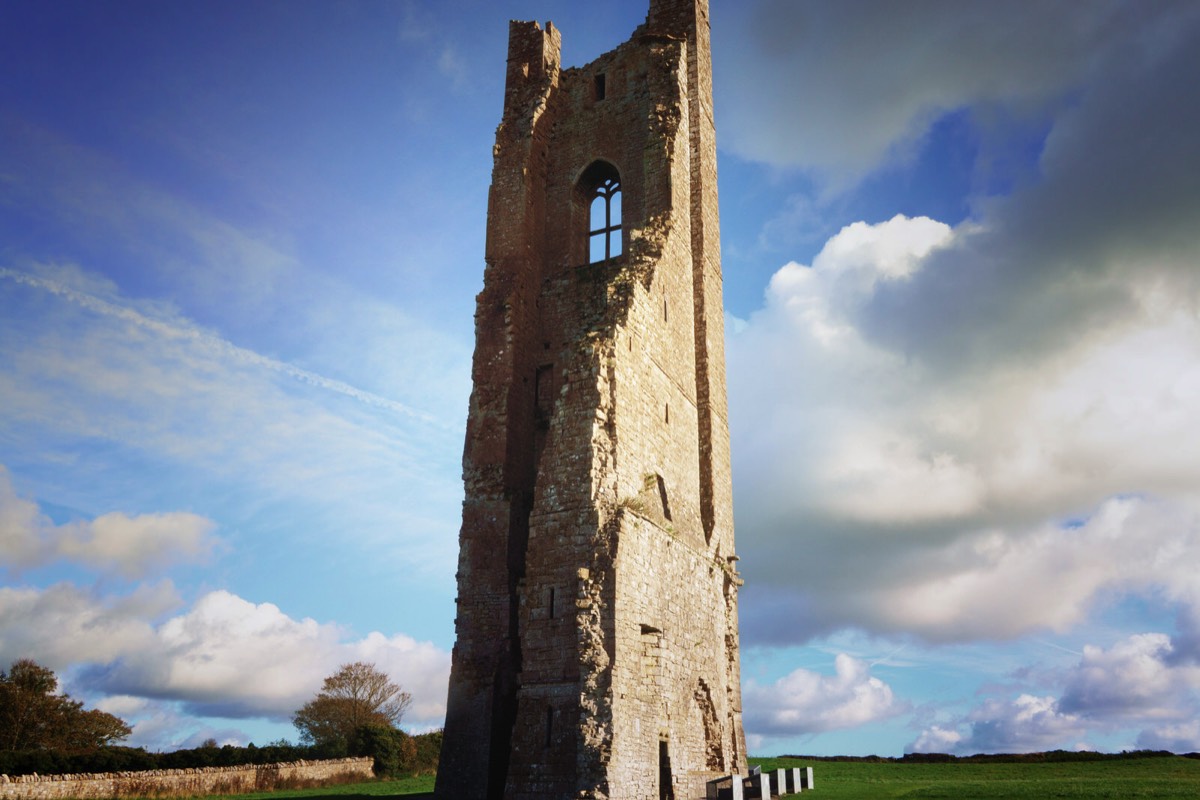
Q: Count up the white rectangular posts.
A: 5